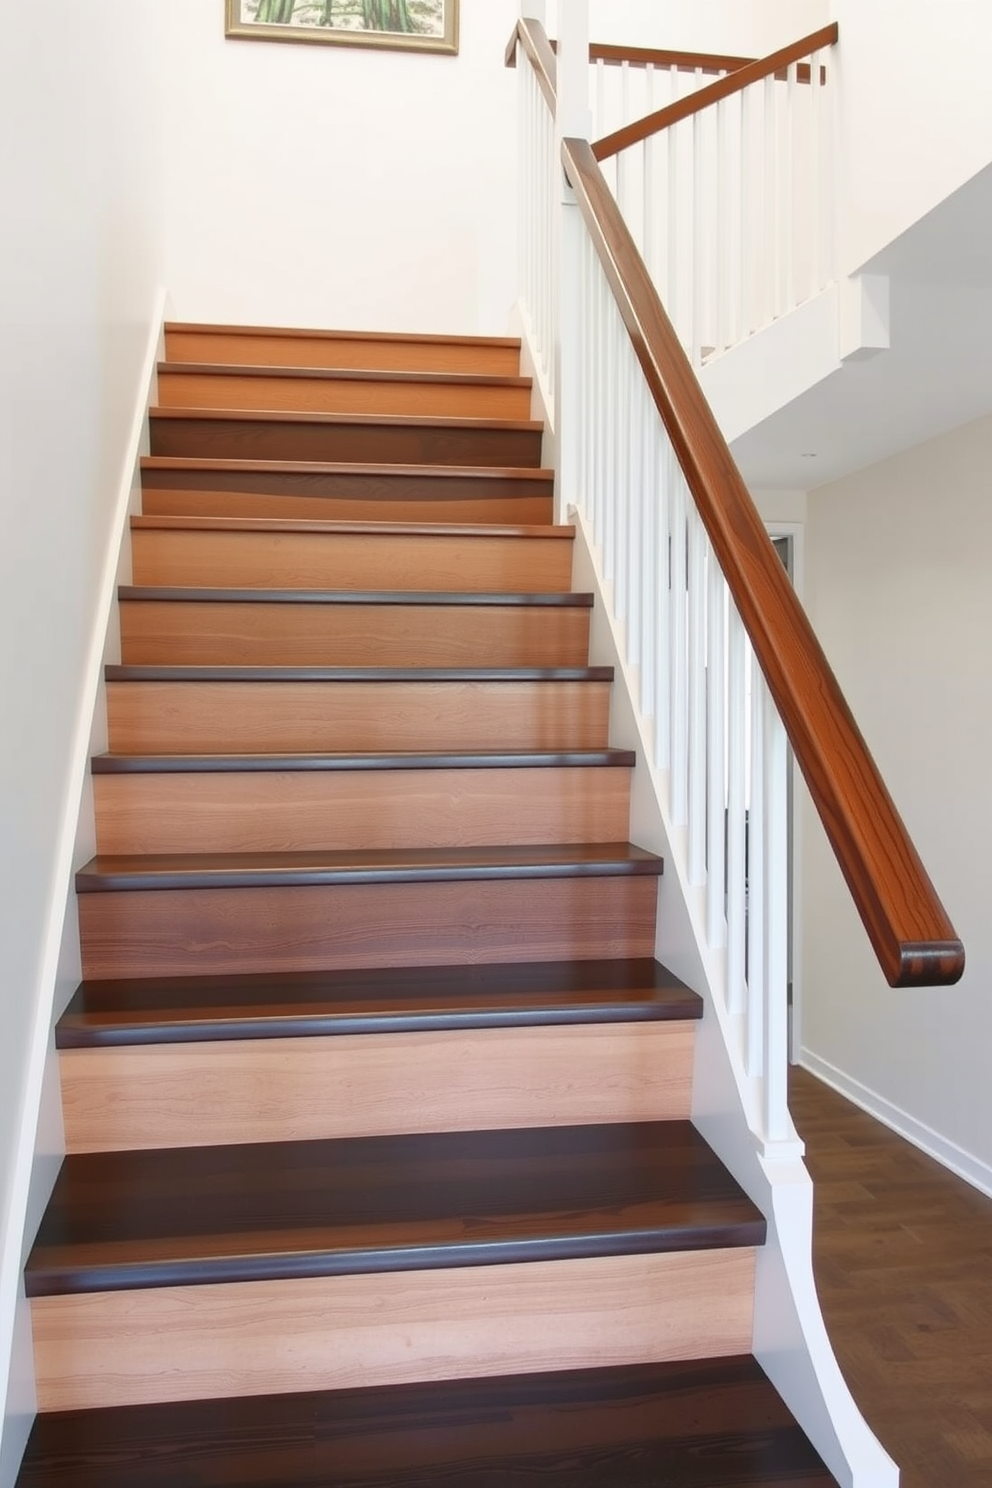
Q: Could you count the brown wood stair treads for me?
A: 12